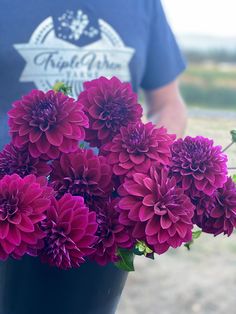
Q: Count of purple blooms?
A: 11